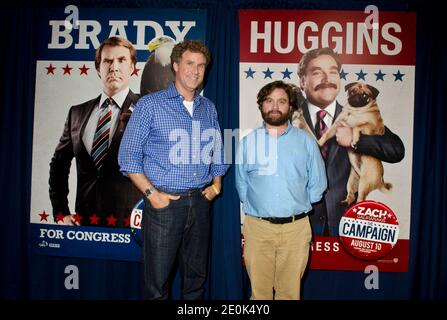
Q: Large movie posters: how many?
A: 2